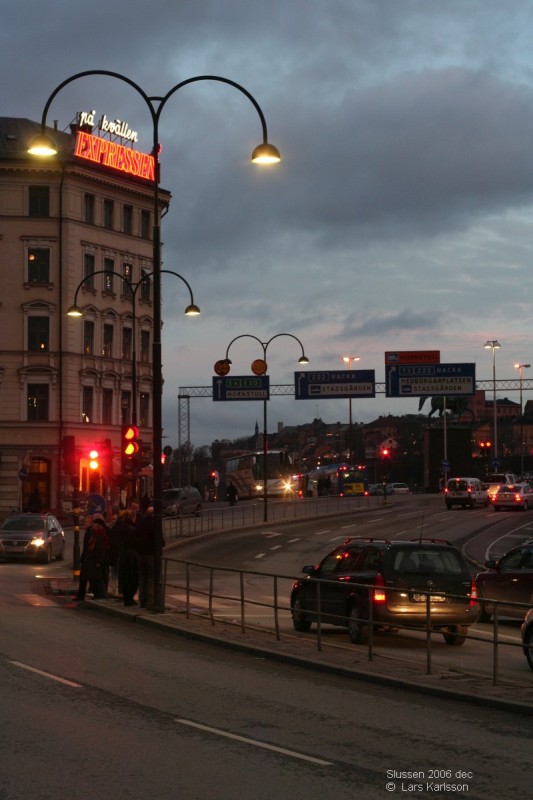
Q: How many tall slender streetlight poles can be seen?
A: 6